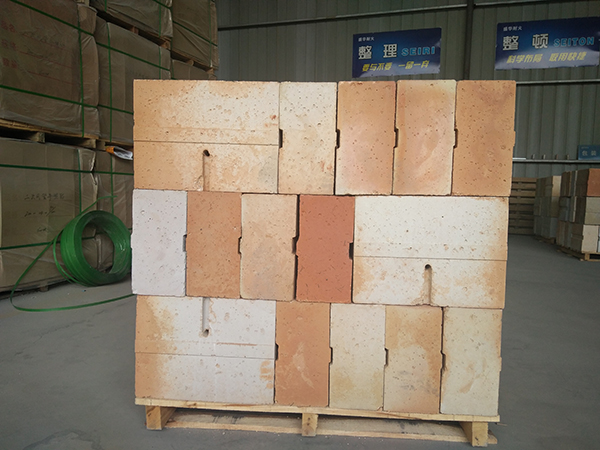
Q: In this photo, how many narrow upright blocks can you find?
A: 12